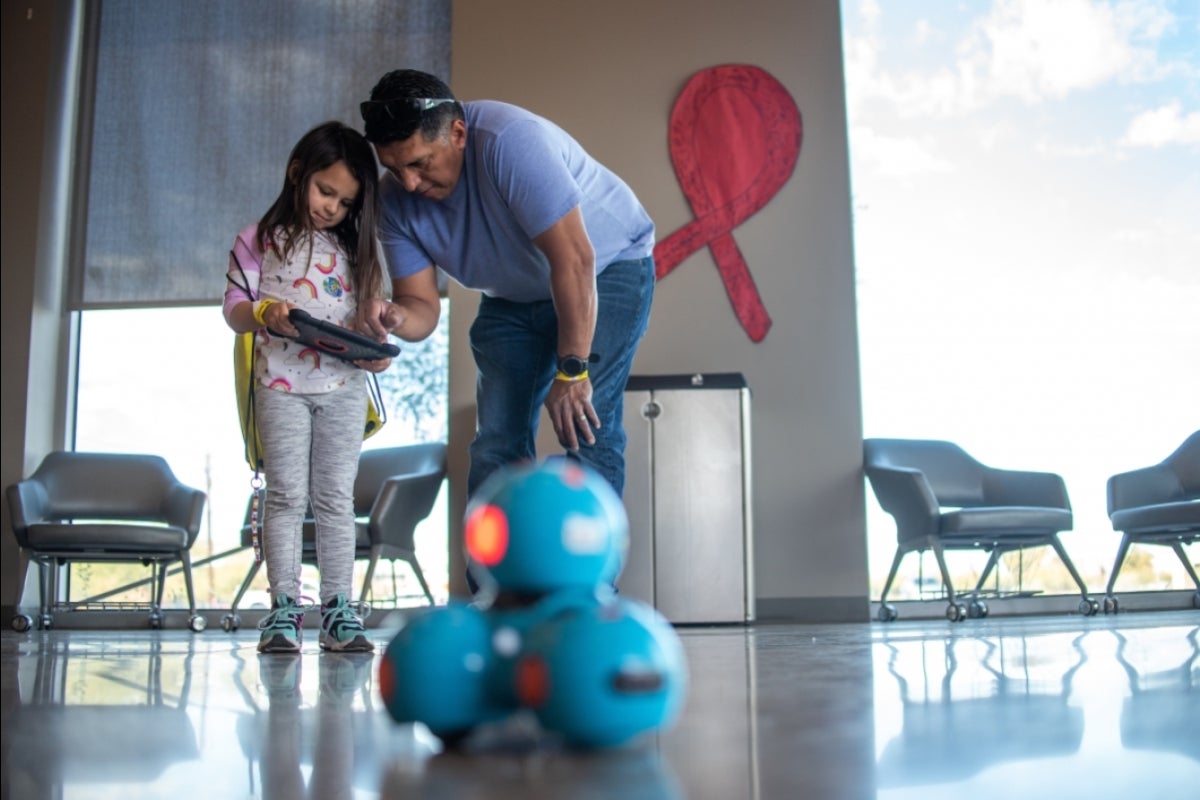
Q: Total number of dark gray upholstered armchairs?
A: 4